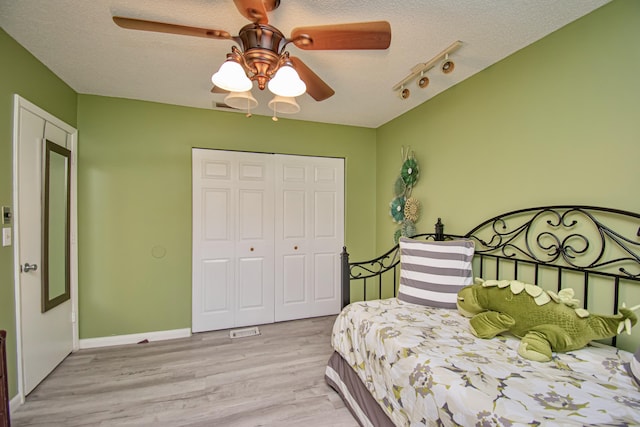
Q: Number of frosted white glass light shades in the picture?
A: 4